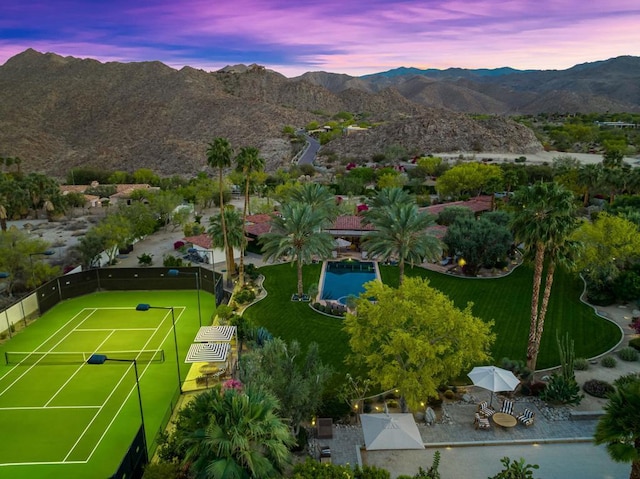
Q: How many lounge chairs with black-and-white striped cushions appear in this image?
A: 4